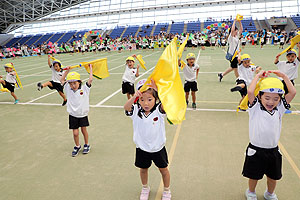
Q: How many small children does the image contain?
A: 9